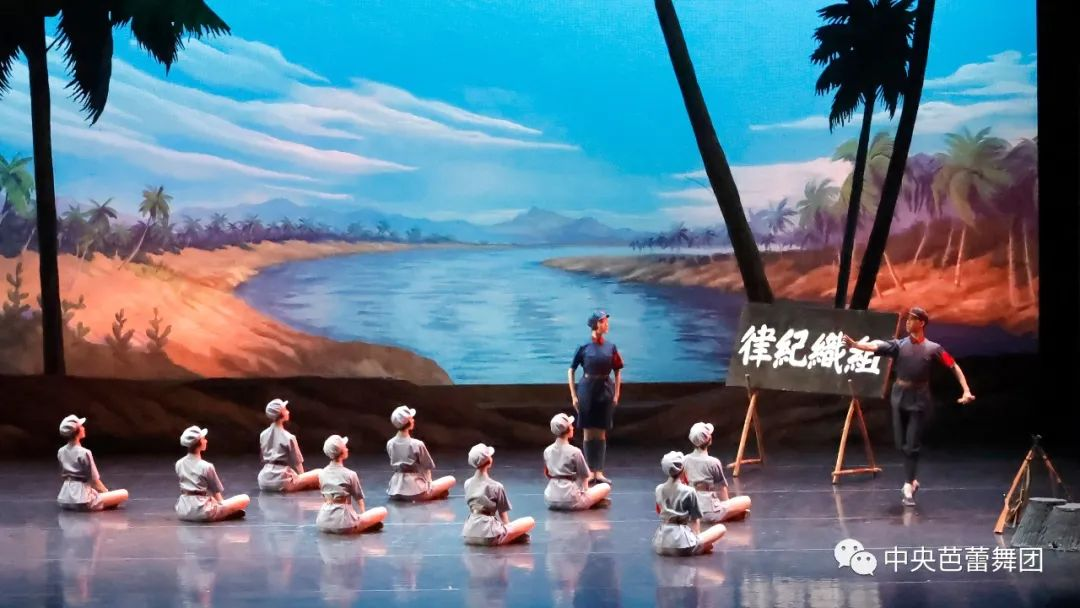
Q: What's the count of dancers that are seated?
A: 9